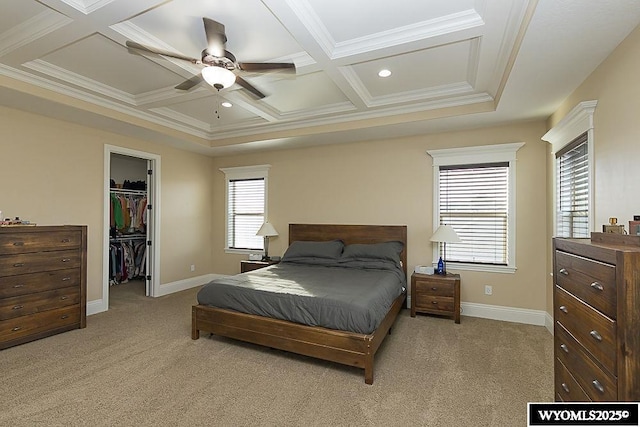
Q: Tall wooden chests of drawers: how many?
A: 2